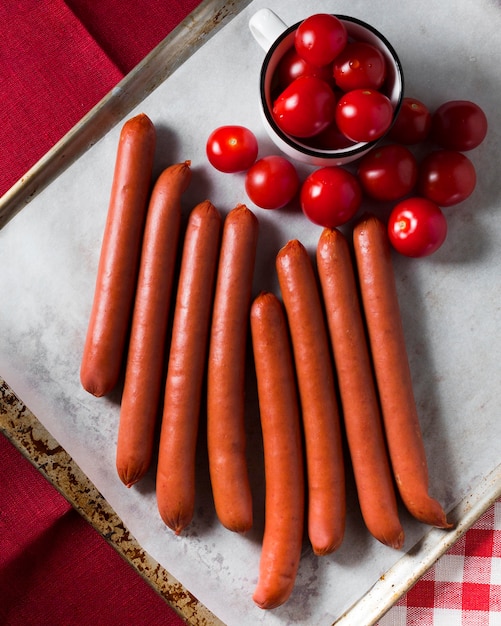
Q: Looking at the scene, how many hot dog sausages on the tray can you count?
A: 8